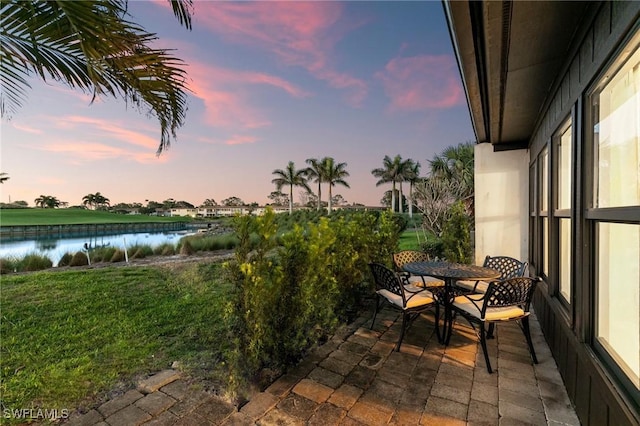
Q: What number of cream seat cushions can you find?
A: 4